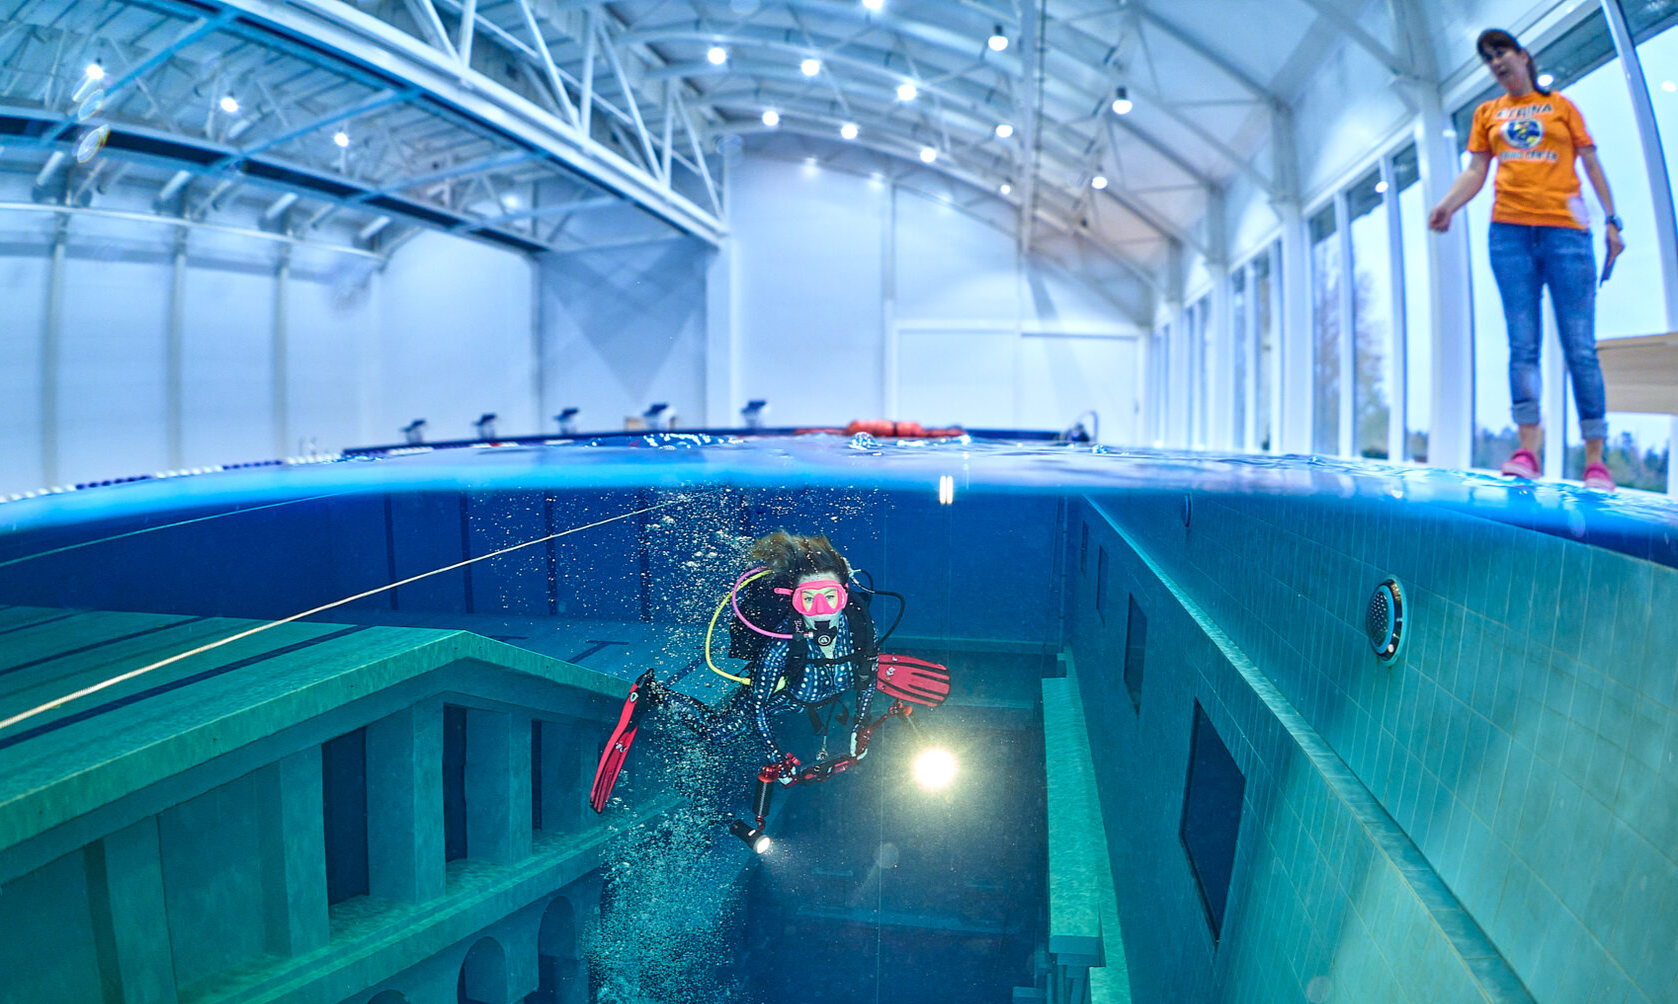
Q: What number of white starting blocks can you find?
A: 5